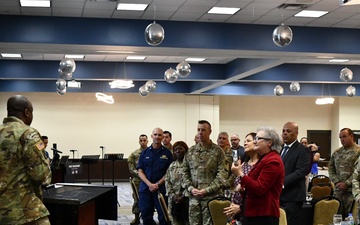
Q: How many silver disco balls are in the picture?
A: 14